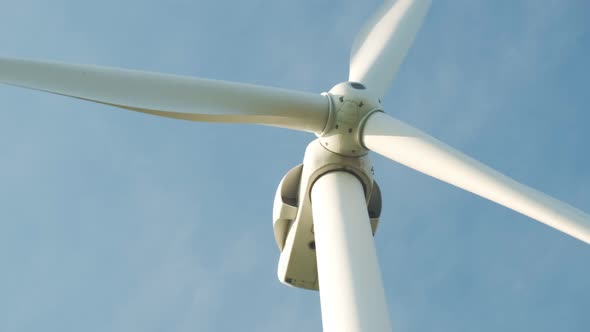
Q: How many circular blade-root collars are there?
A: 2